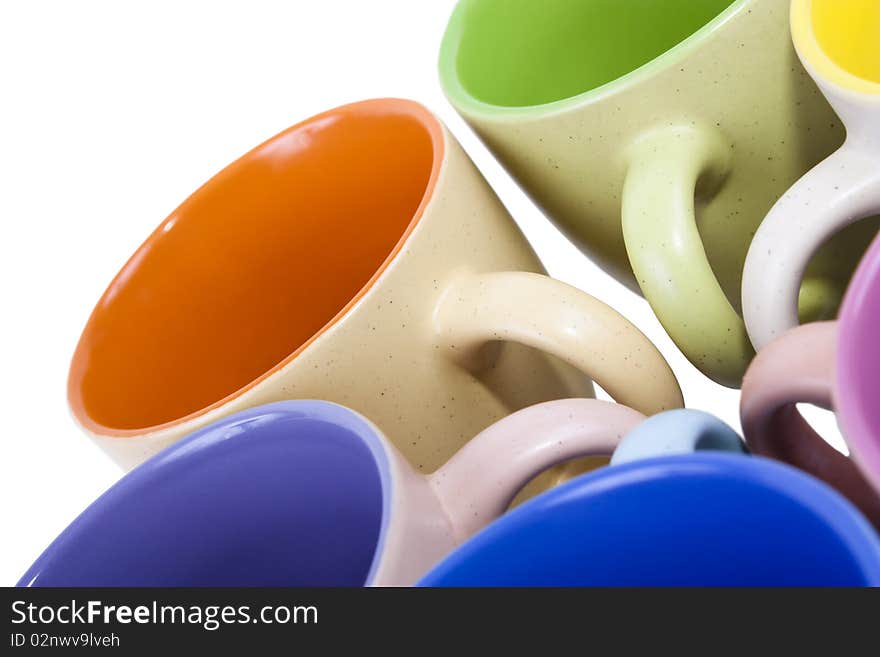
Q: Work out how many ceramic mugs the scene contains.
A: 6